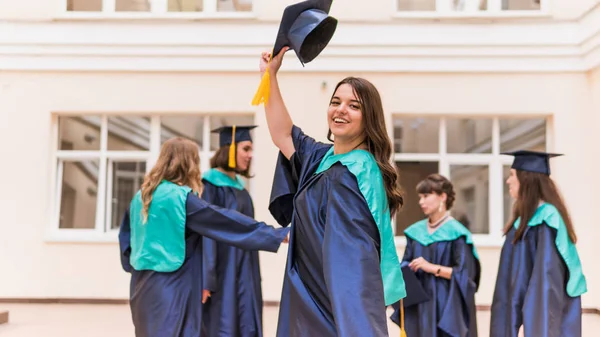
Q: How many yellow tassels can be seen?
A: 3